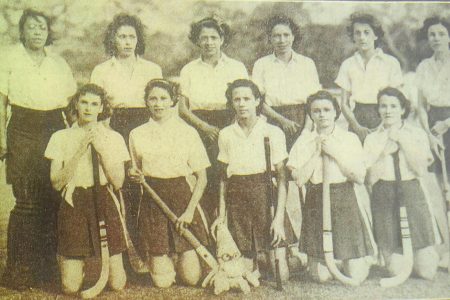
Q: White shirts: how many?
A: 11